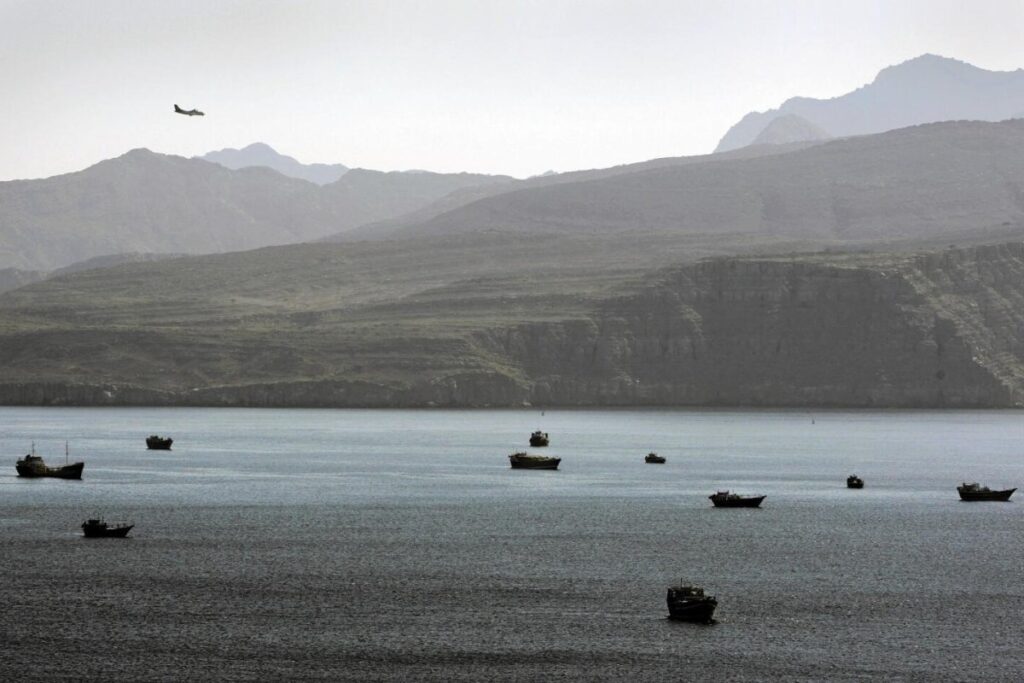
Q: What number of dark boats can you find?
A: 10